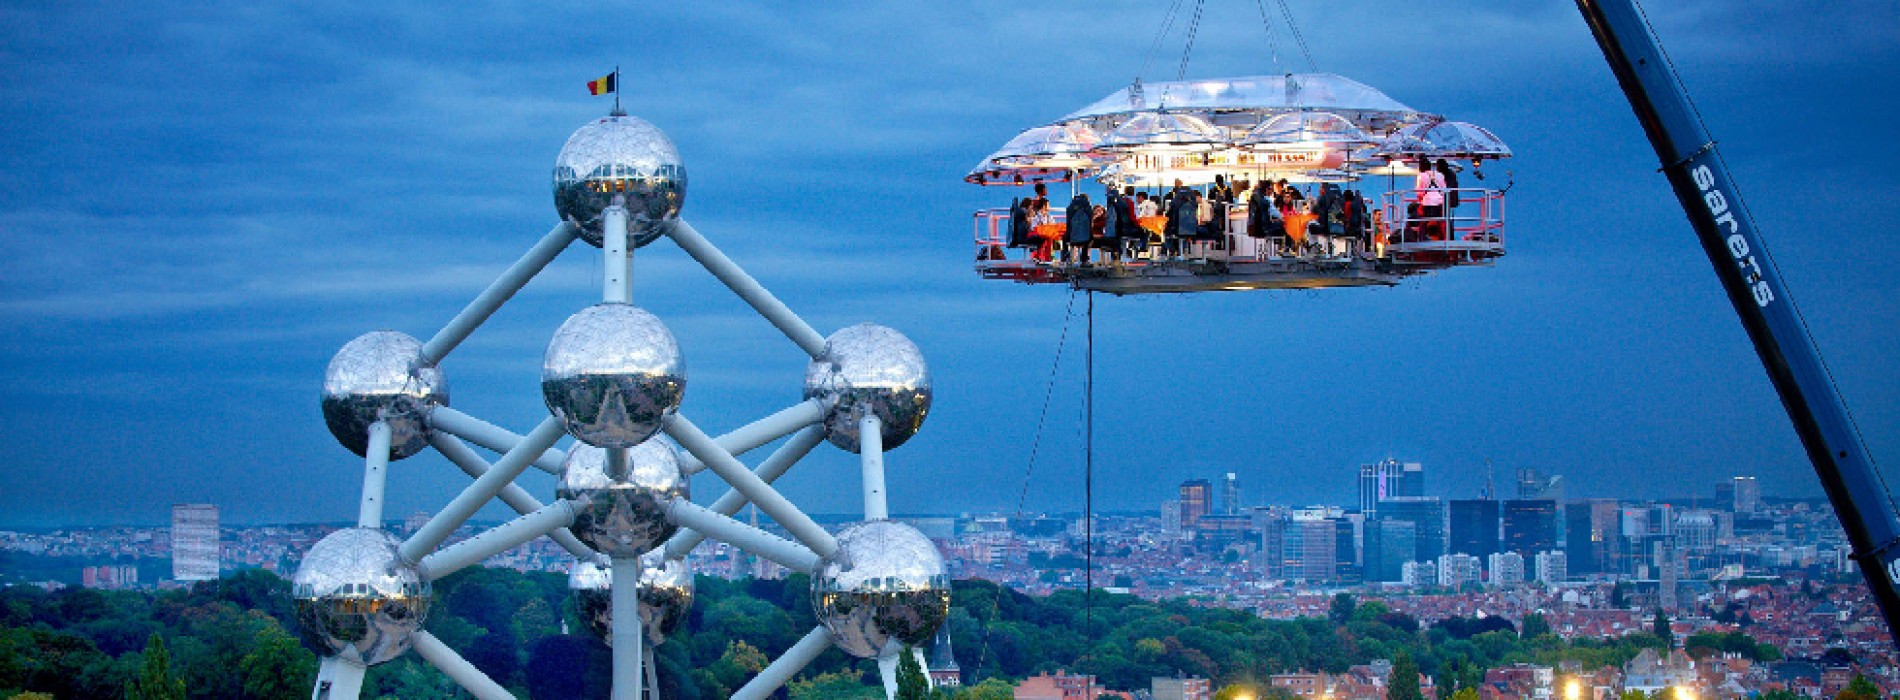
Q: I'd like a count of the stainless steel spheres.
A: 8